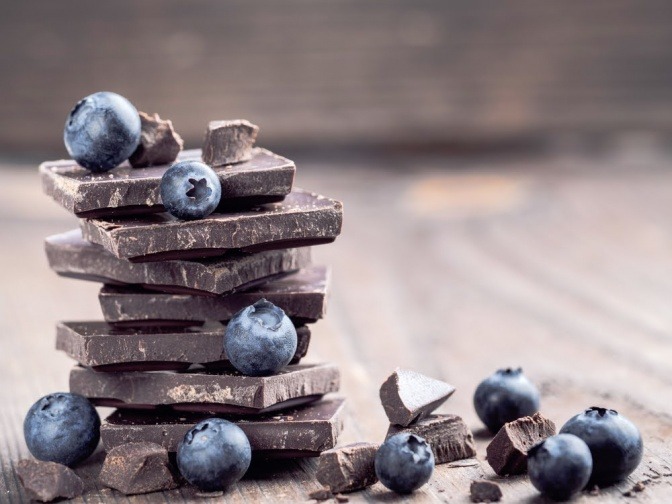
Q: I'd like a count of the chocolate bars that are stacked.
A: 7